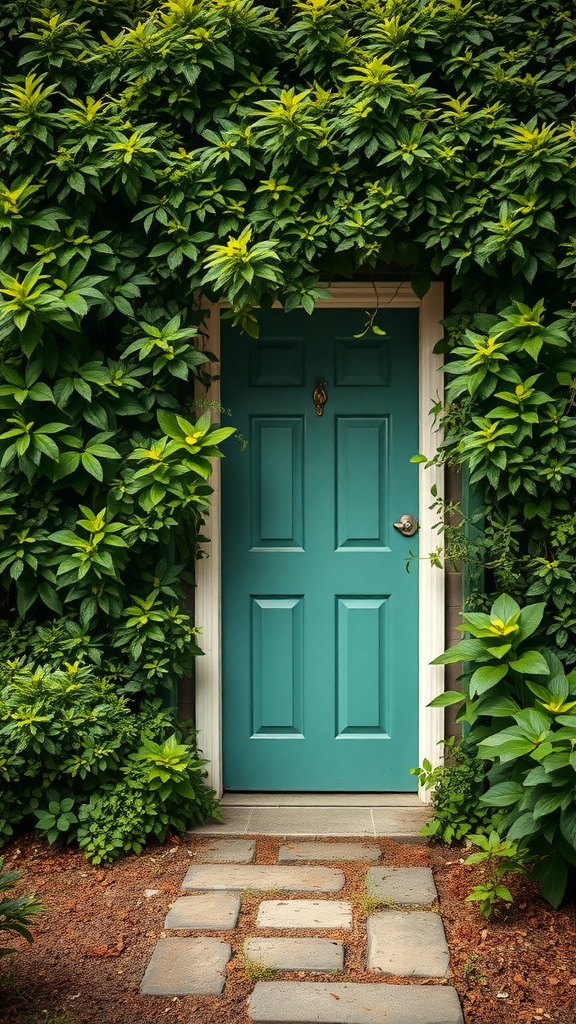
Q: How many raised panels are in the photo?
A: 6